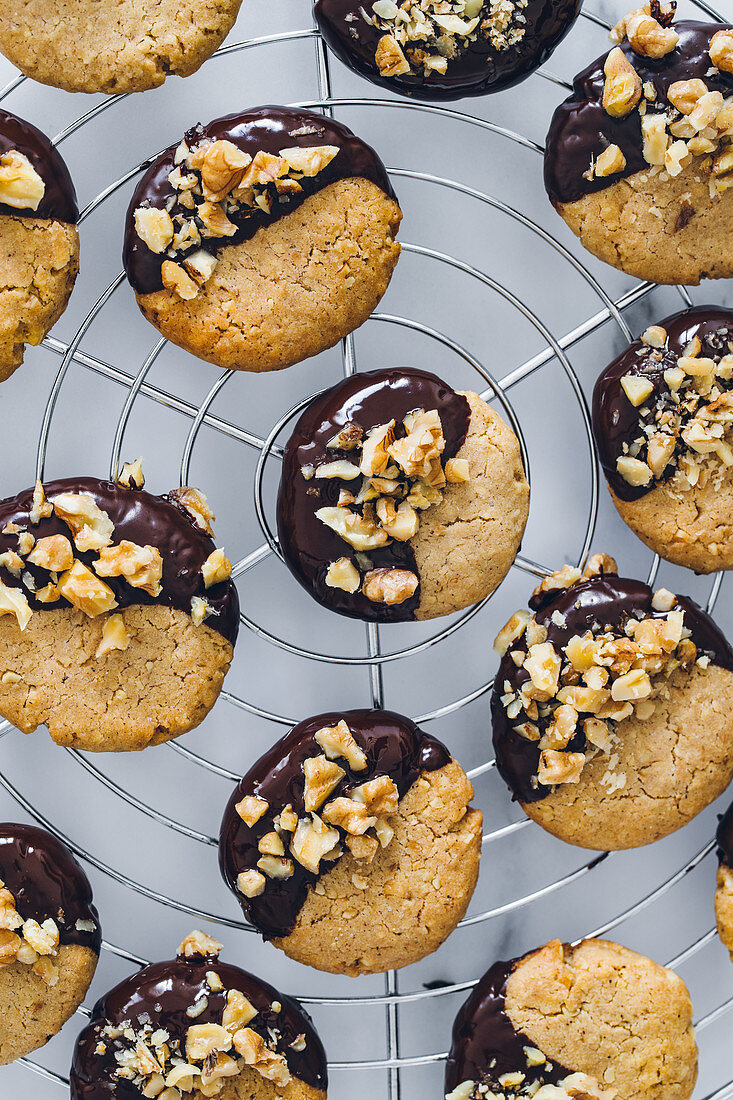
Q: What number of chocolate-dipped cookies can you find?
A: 13